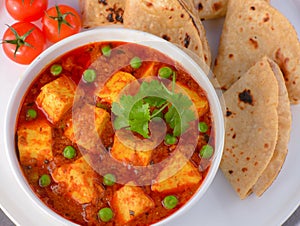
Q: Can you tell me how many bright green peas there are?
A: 14